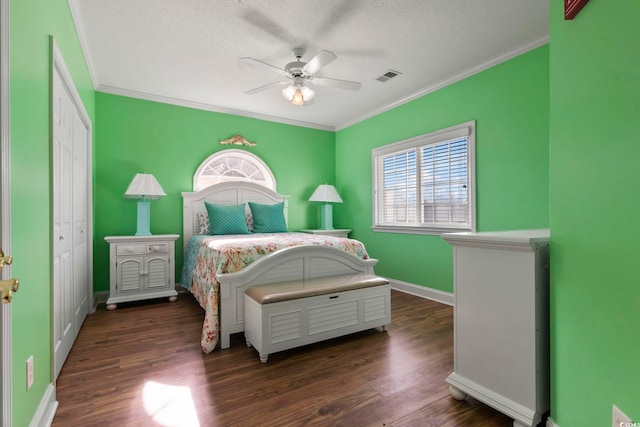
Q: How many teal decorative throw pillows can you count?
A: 2